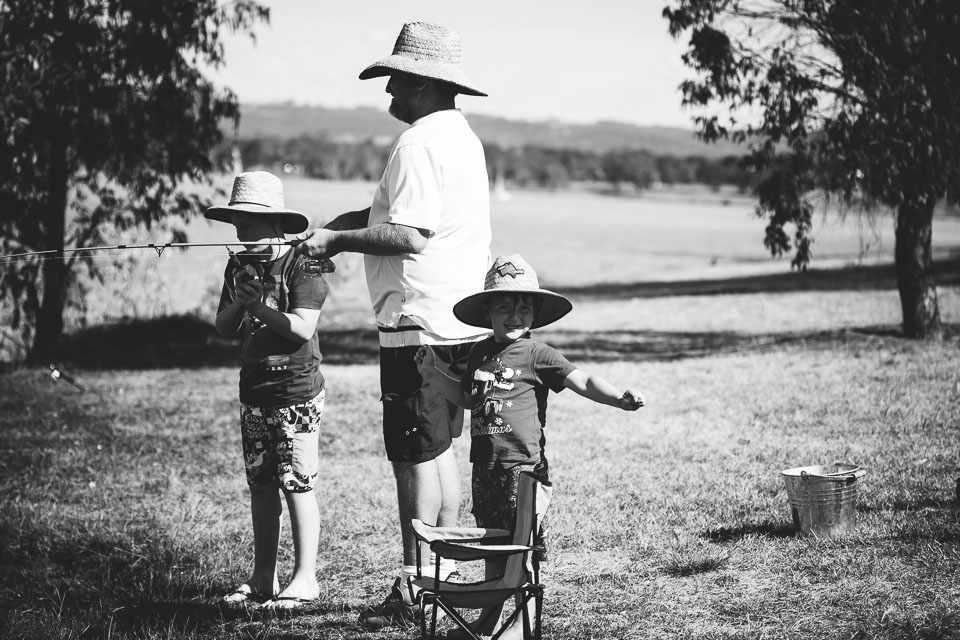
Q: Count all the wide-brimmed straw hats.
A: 3